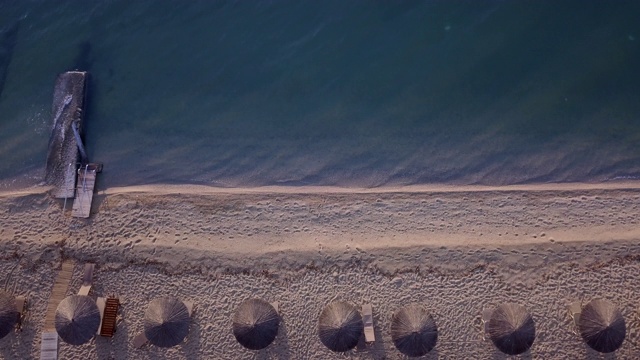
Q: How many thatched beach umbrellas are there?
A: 8